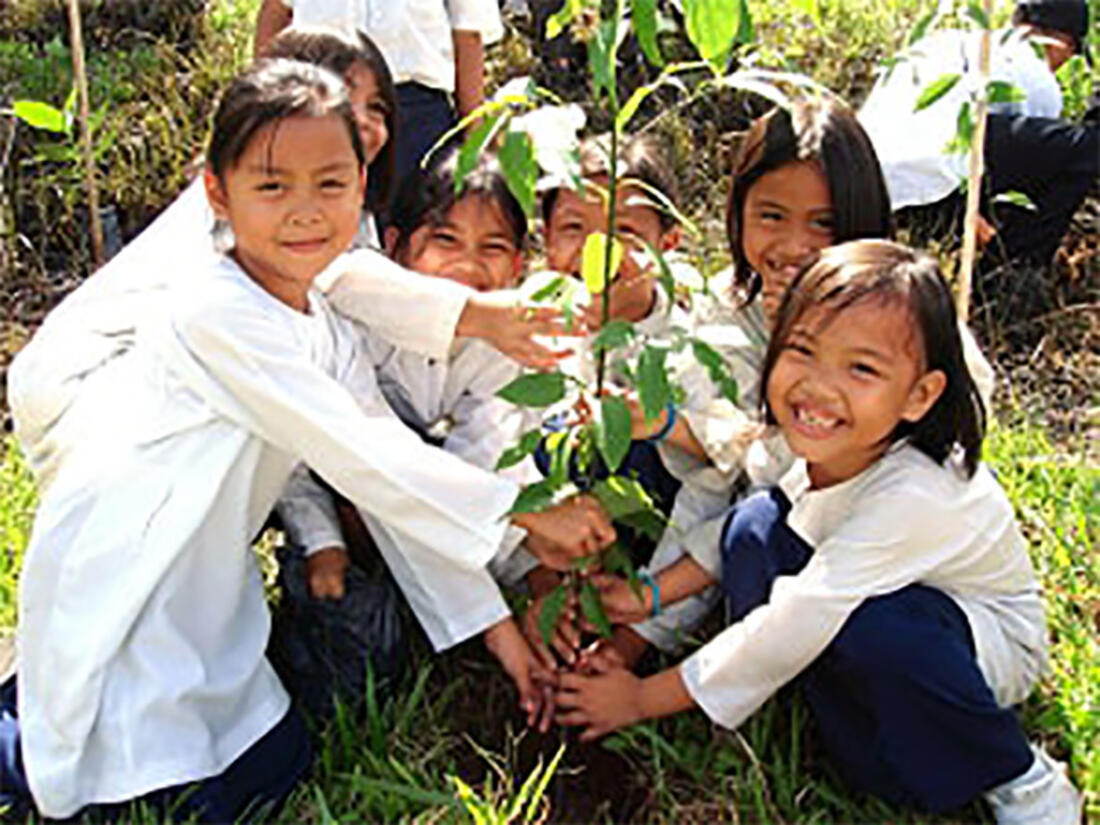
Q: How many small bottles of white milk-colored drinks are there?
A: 0